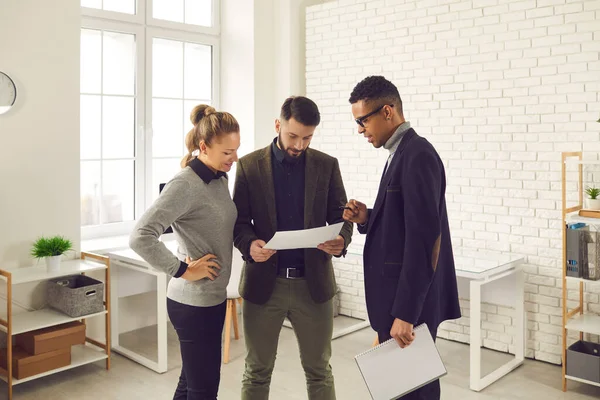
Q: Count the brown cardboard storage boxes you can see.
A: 2